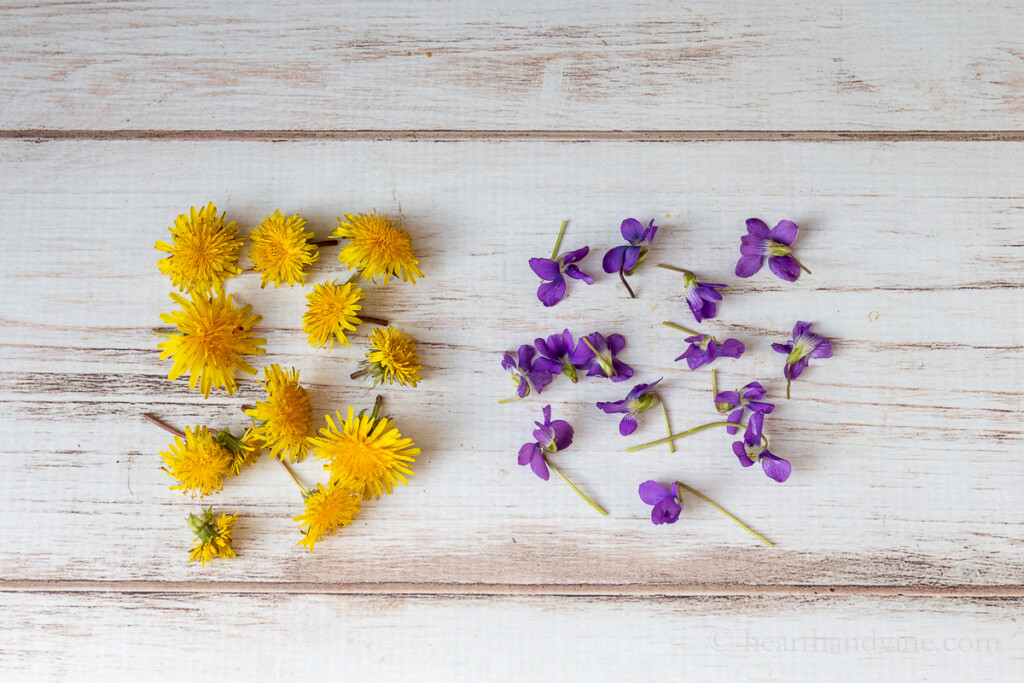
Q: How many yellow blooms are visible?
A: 12